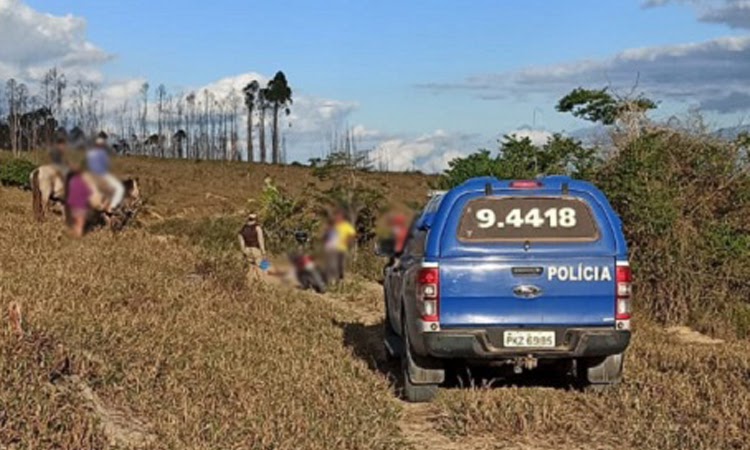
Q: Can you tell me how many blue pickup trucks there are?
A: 1